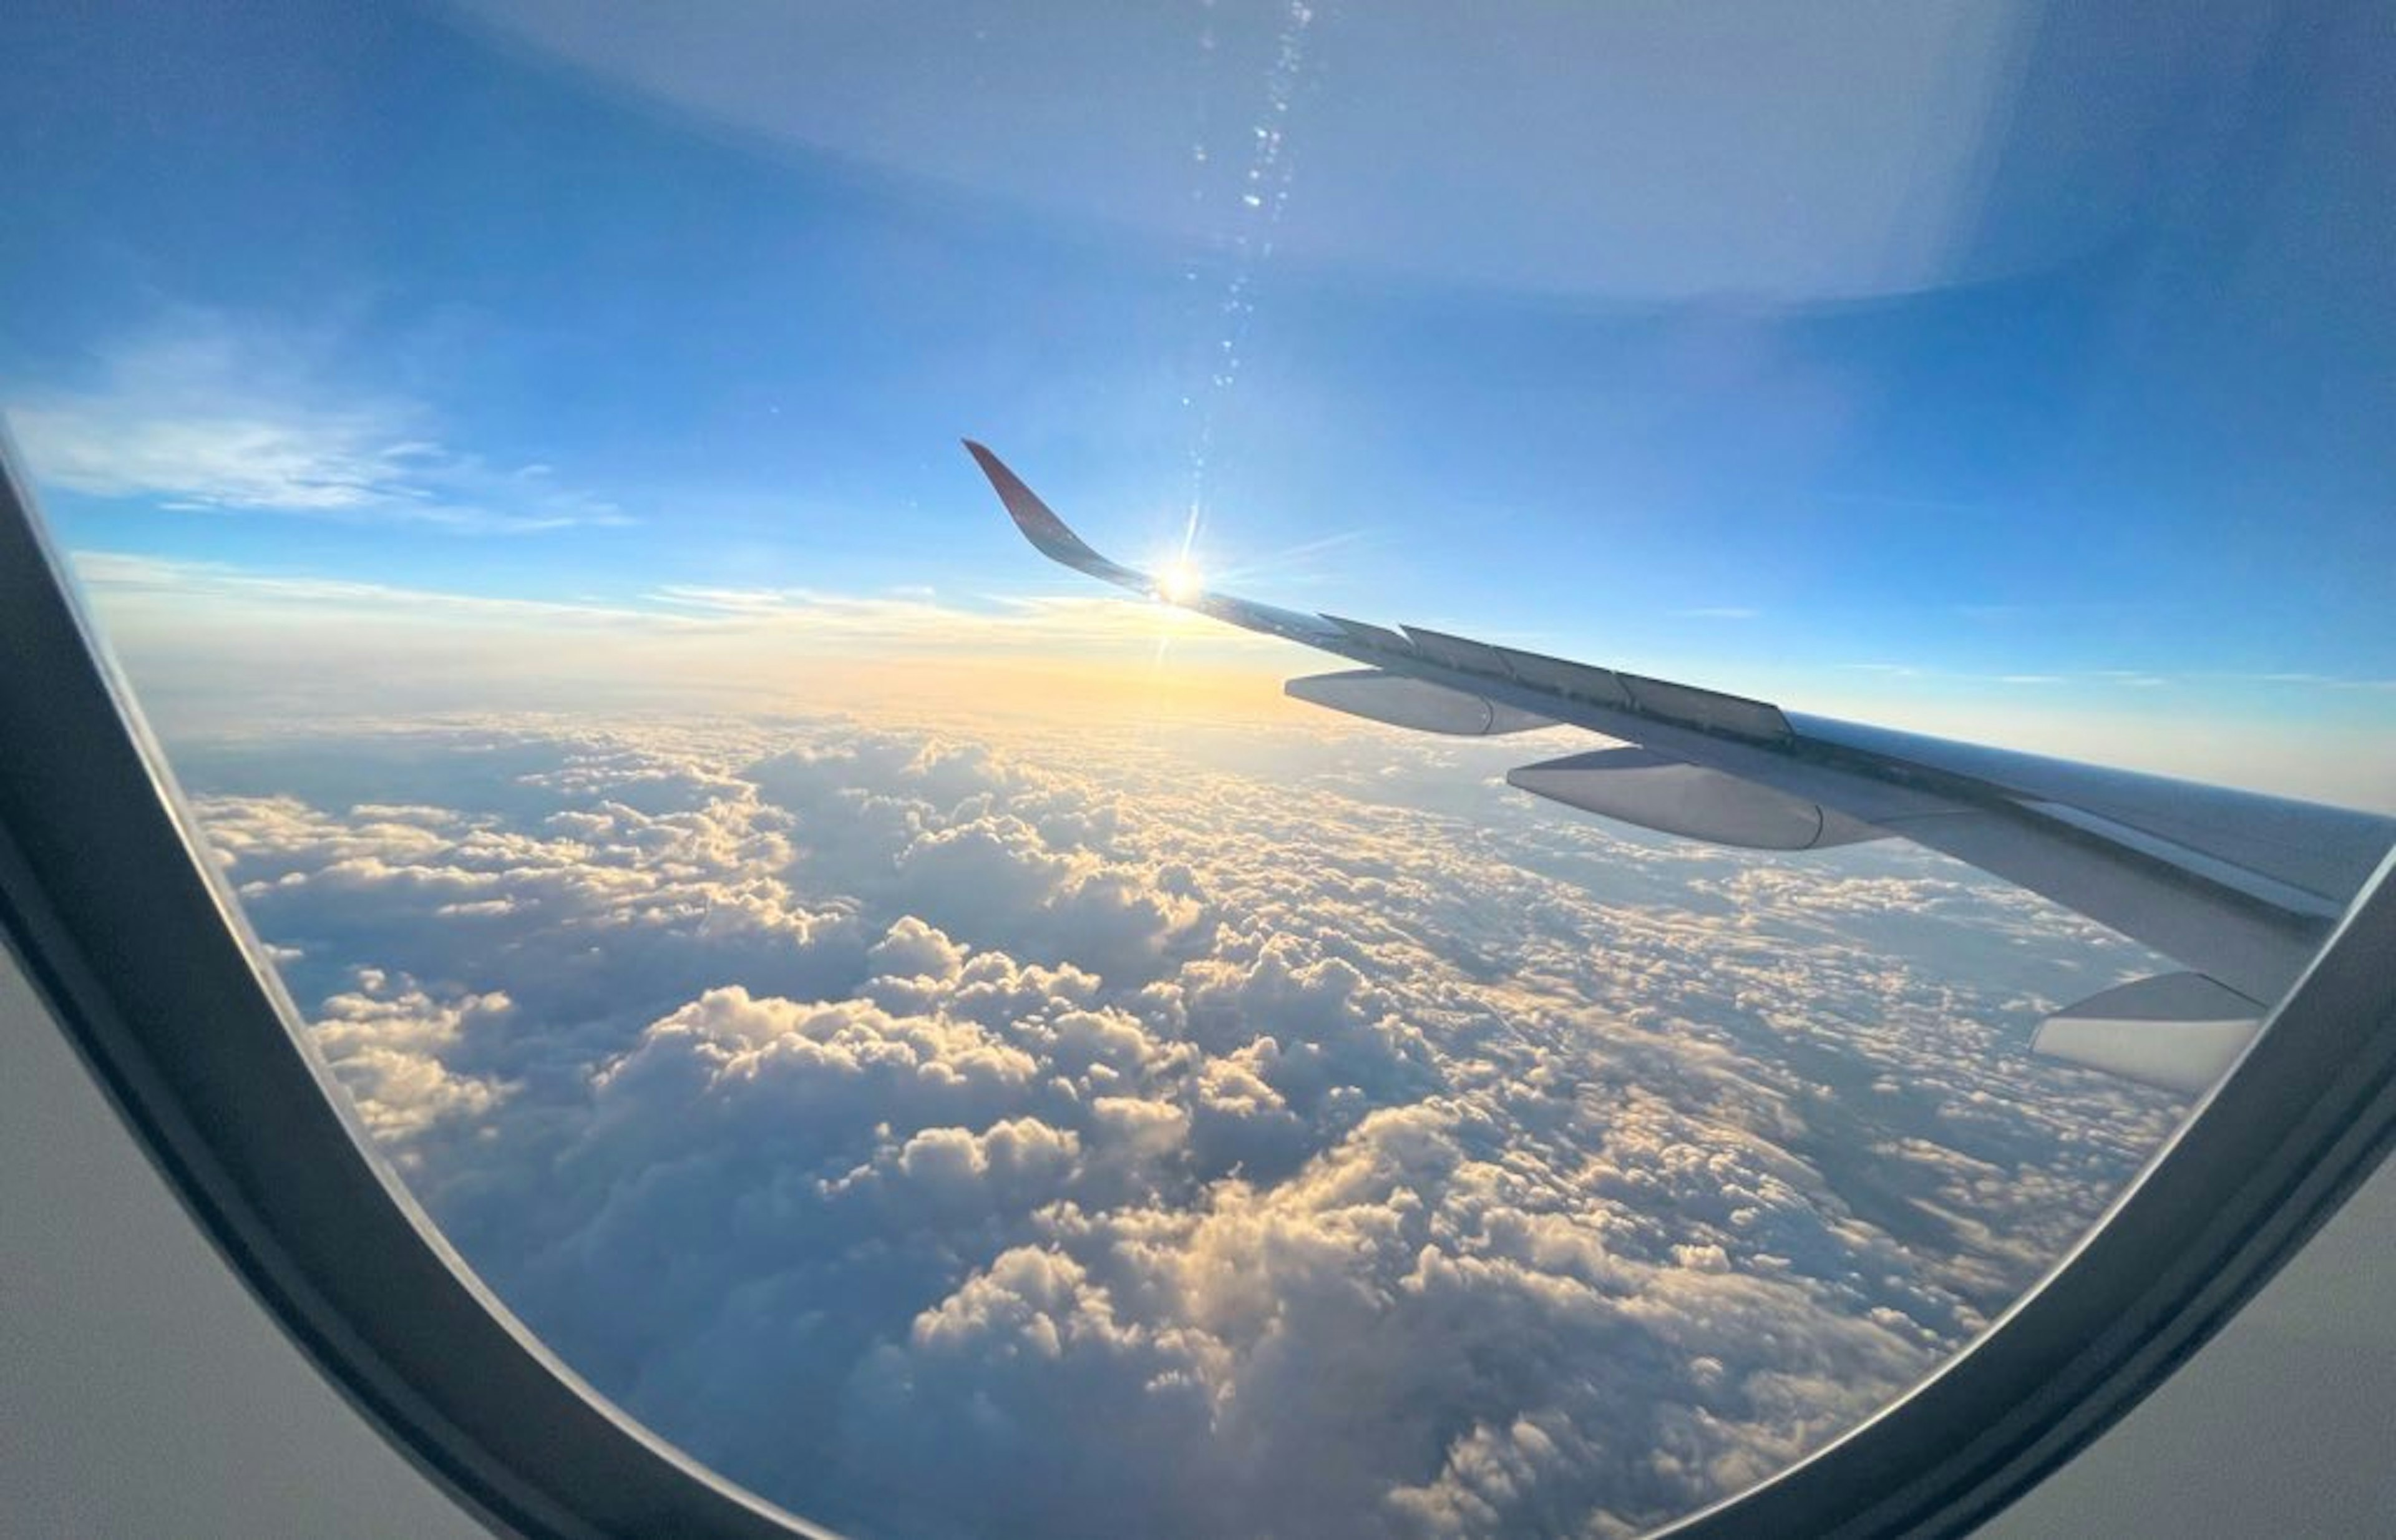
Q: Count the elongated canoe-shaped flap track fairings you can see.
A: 3